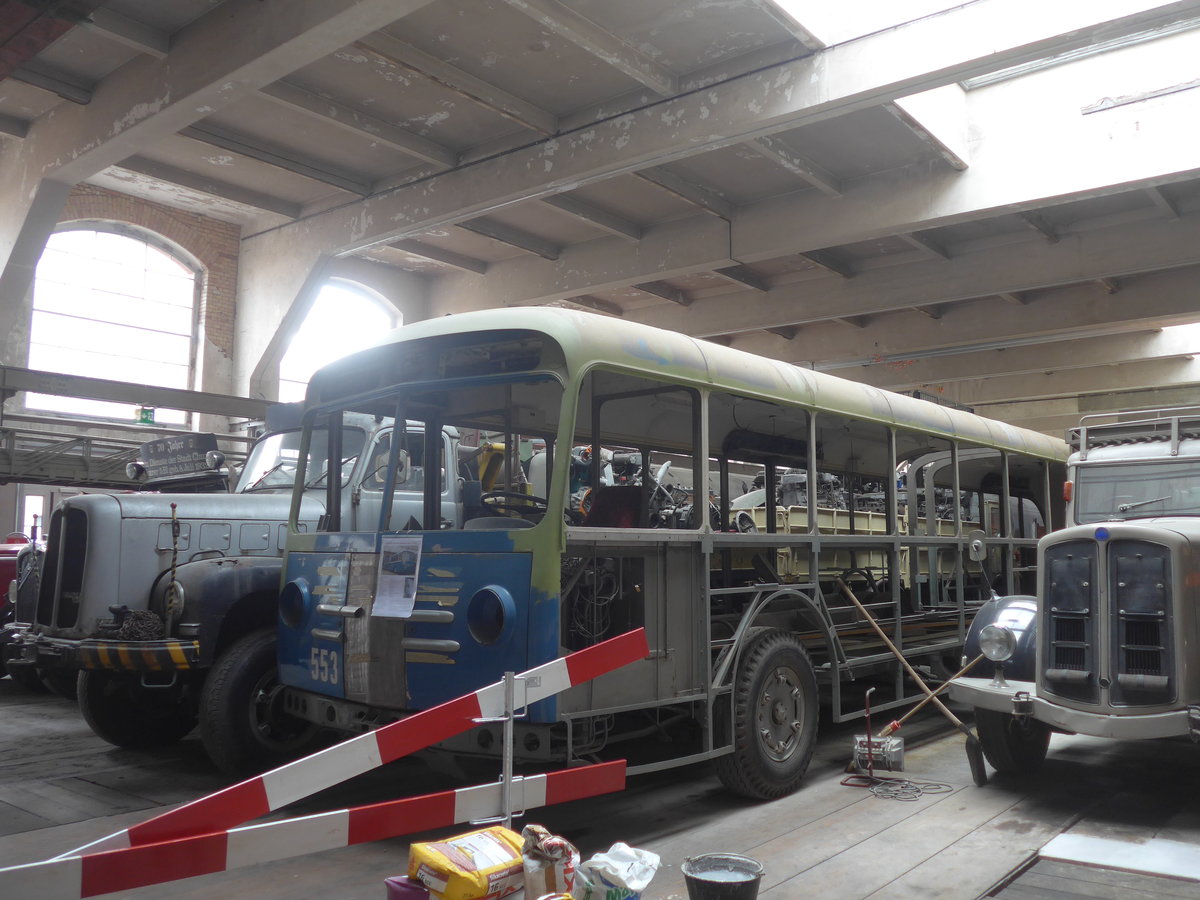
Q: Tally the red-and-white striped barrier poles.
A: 2